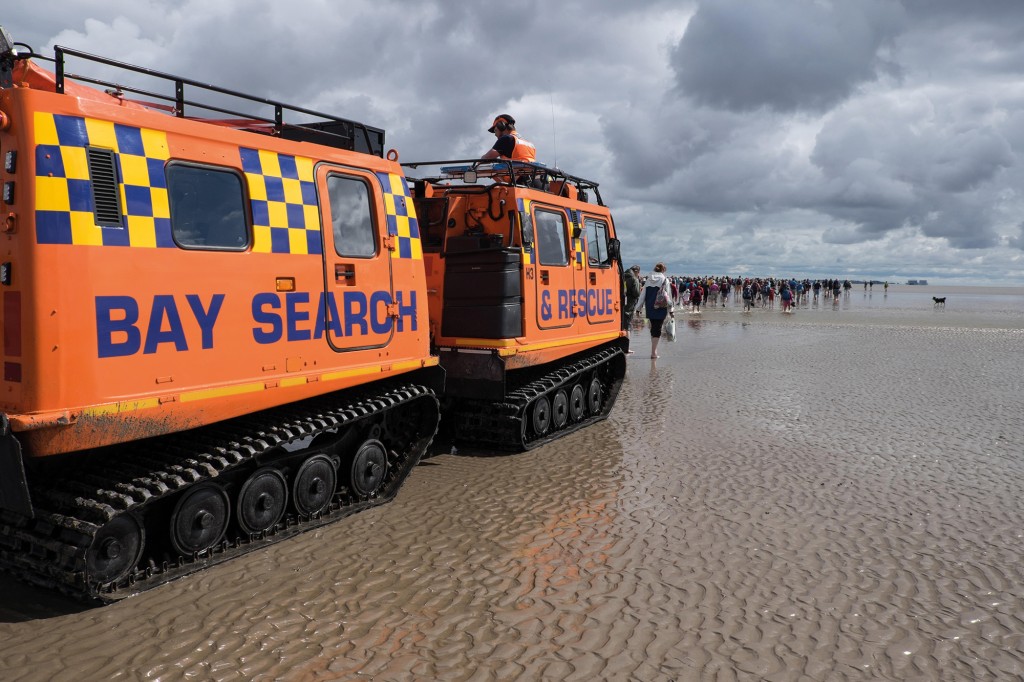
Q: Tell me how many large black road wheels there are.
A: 9